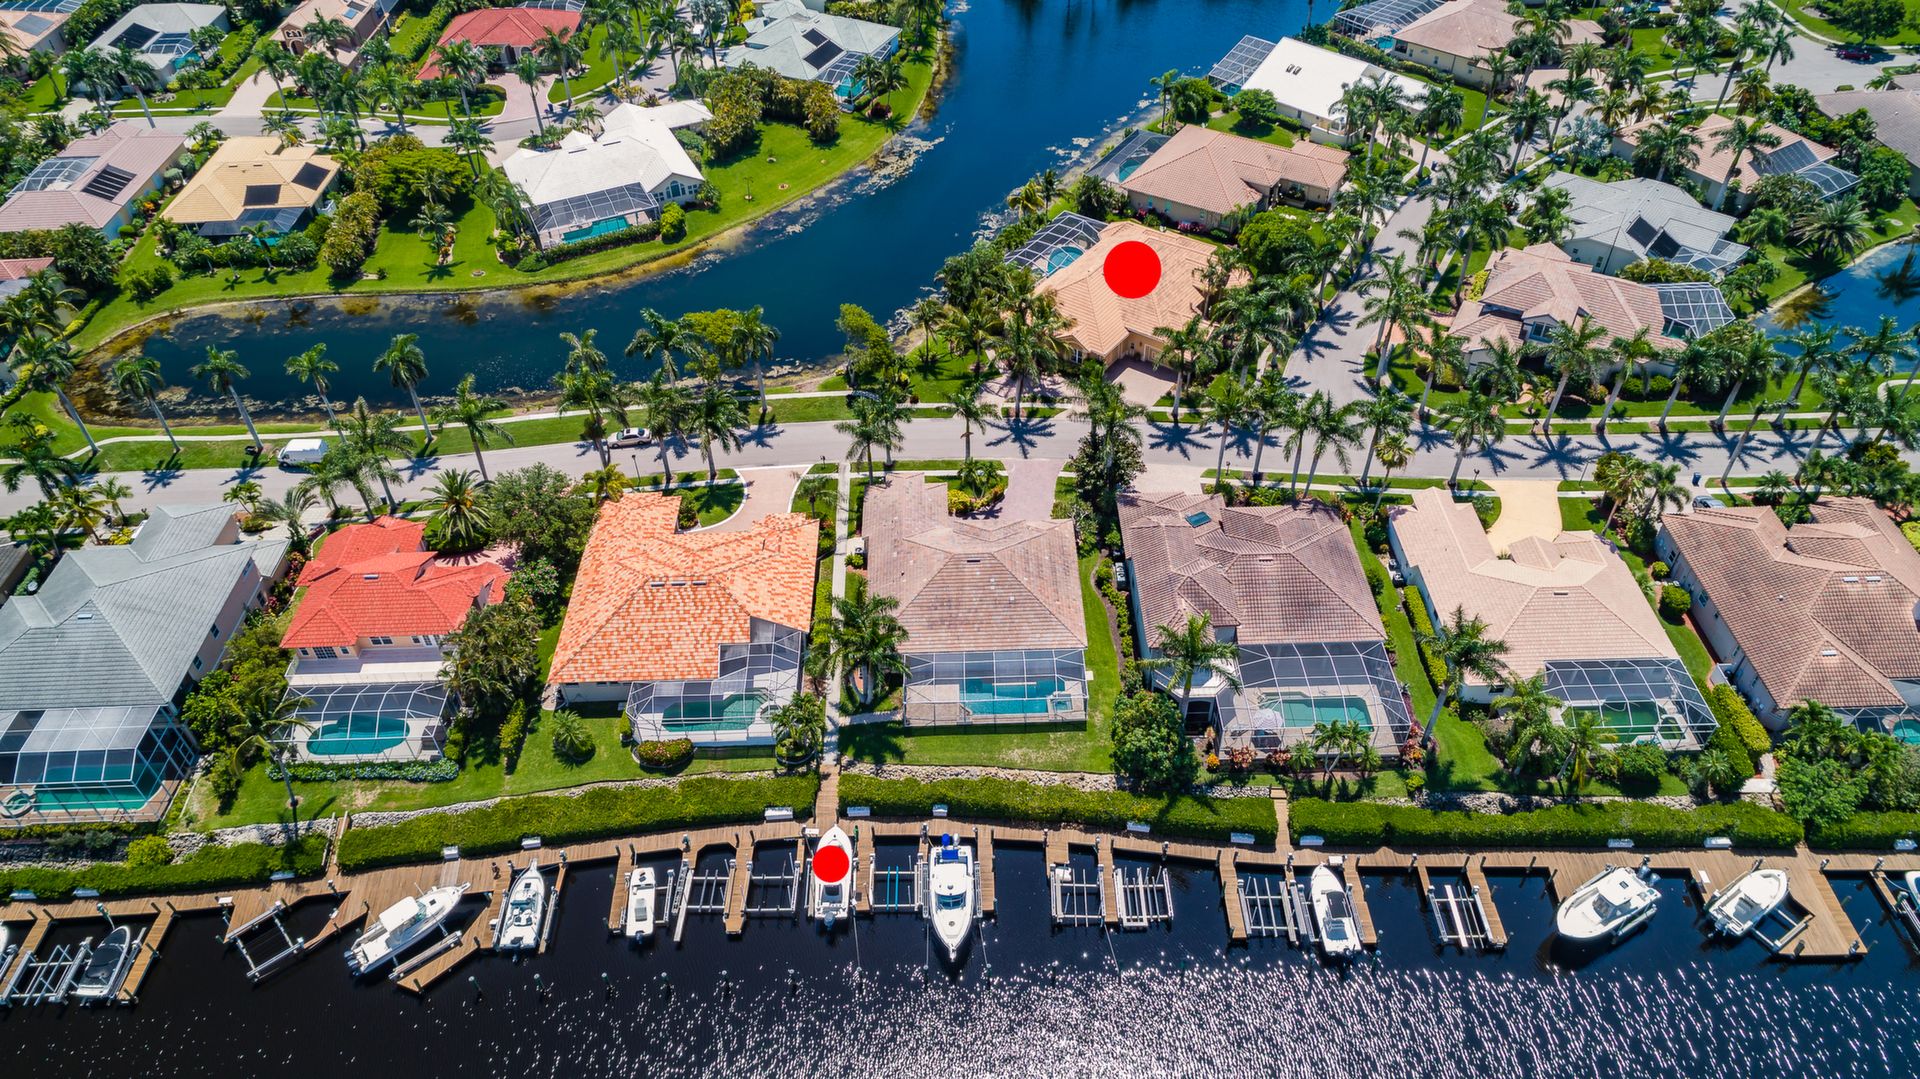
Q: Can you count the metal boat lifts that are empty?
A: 9